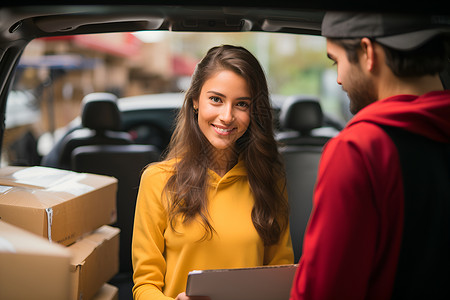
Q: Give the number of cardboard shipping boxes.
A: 4